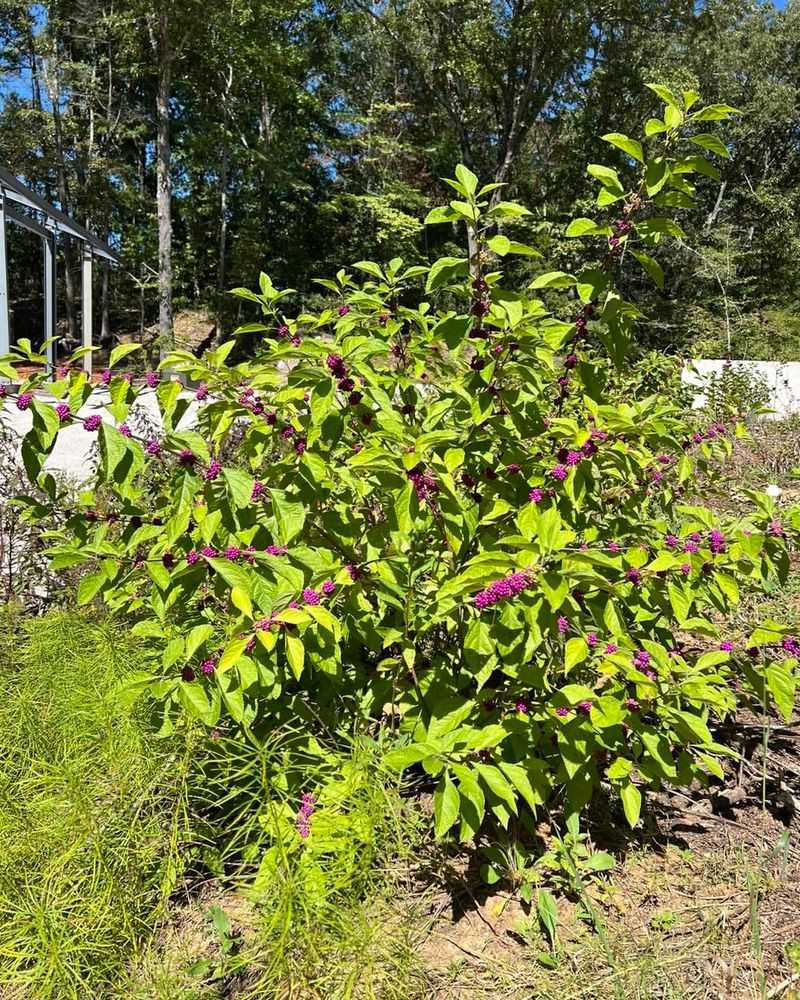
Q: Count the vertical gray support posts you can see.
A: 3